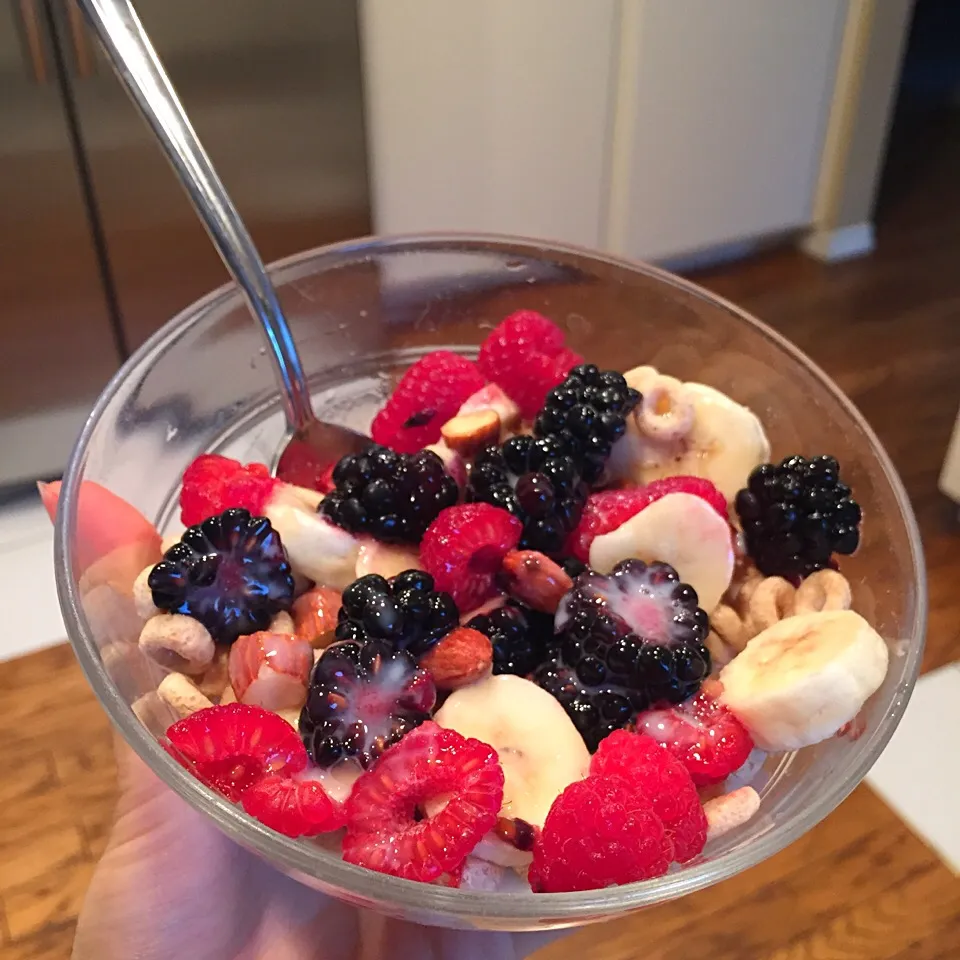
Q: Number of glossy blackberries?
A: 10